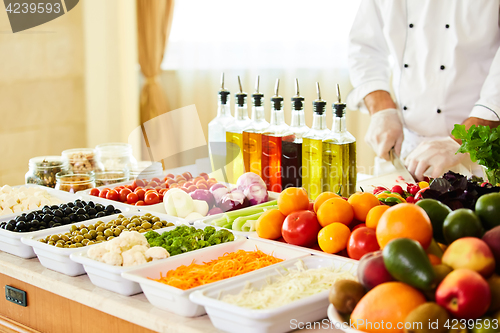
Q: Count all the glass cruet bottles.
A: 7